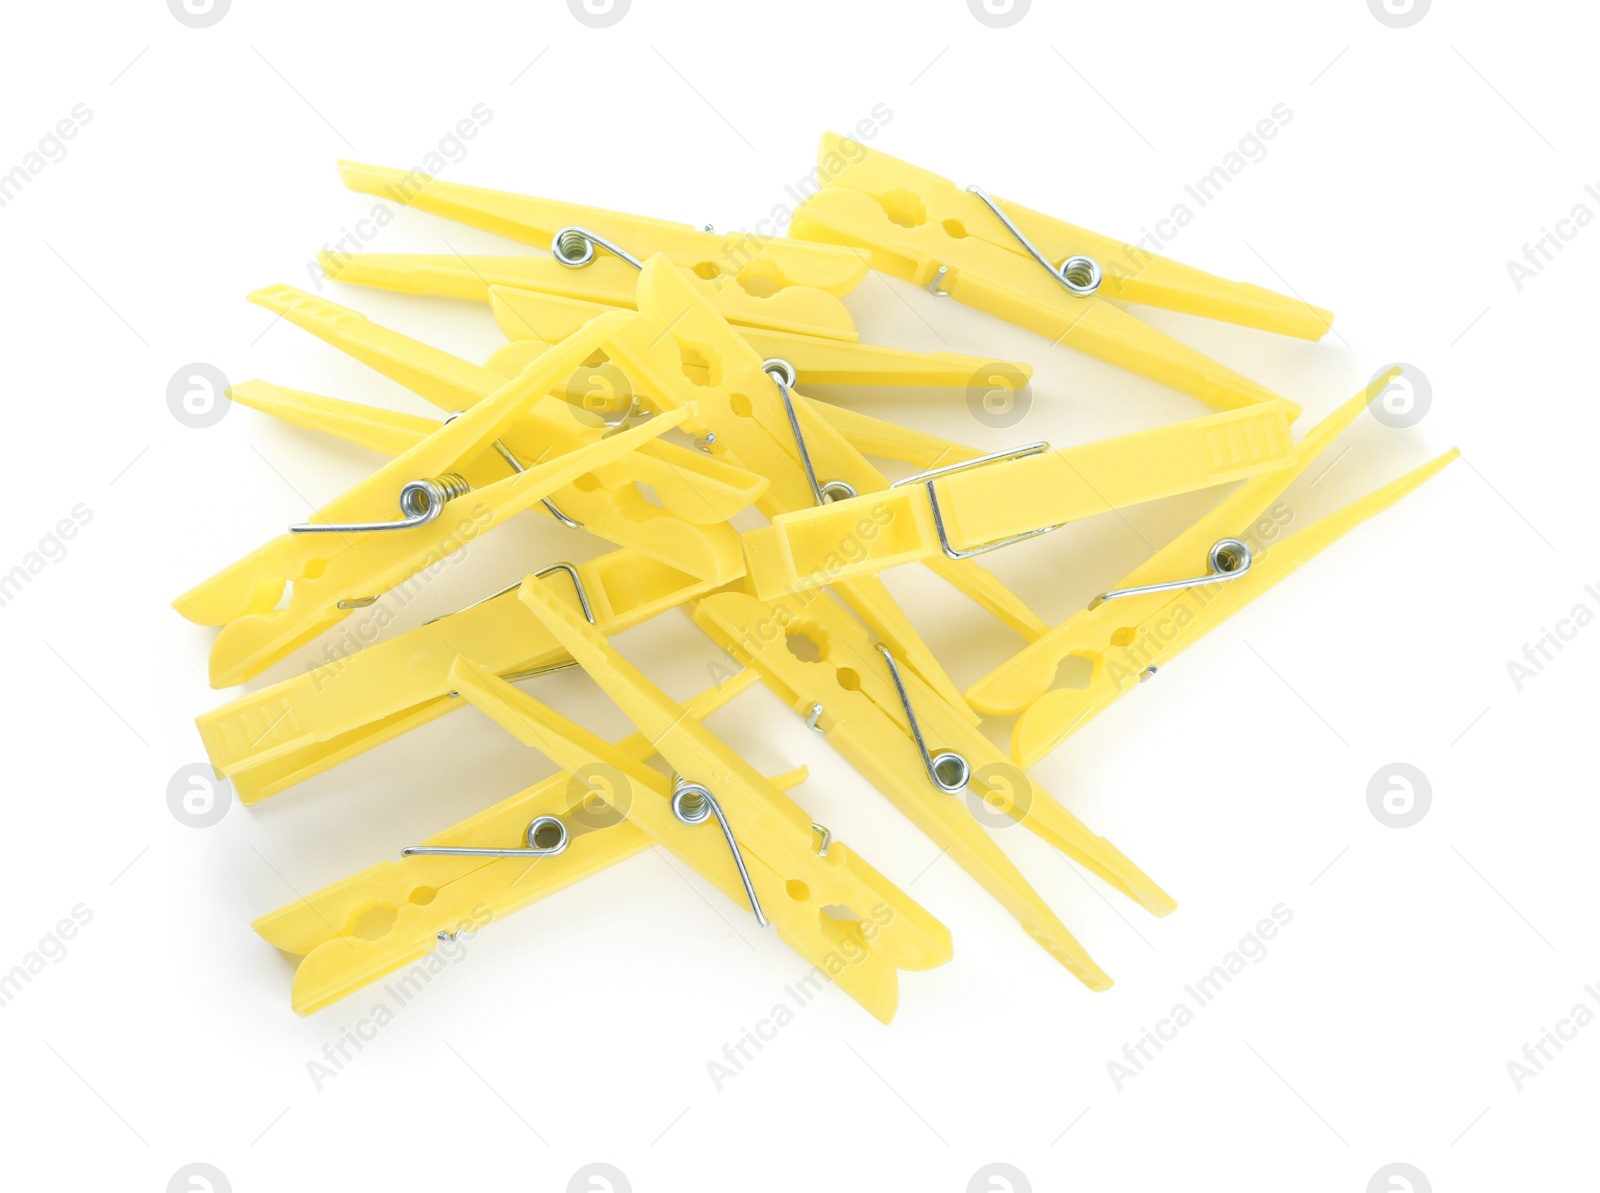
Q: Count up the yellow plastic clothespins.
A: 12